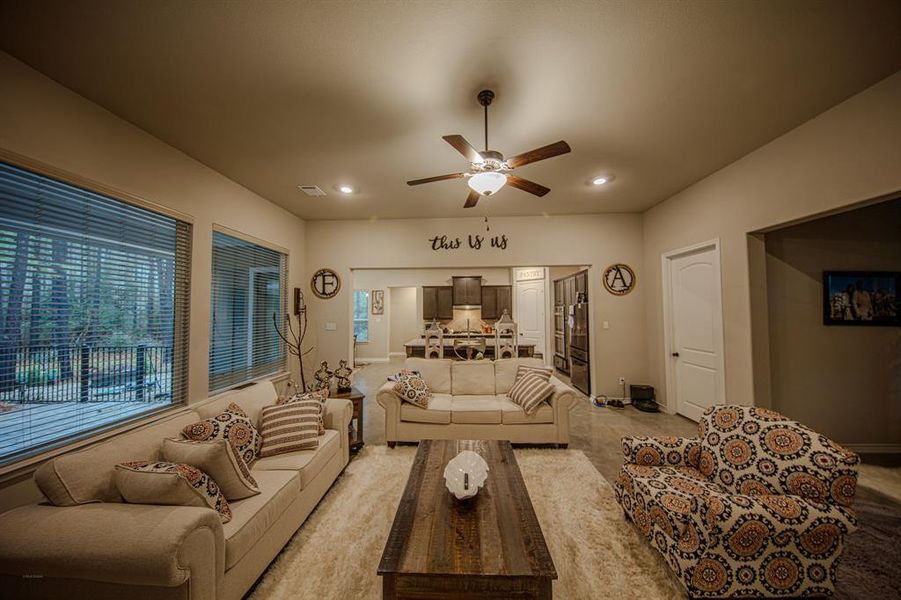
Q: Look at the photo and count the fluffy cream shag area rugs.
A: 1